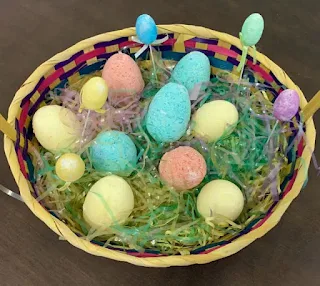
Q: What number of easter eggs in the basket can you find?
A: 14